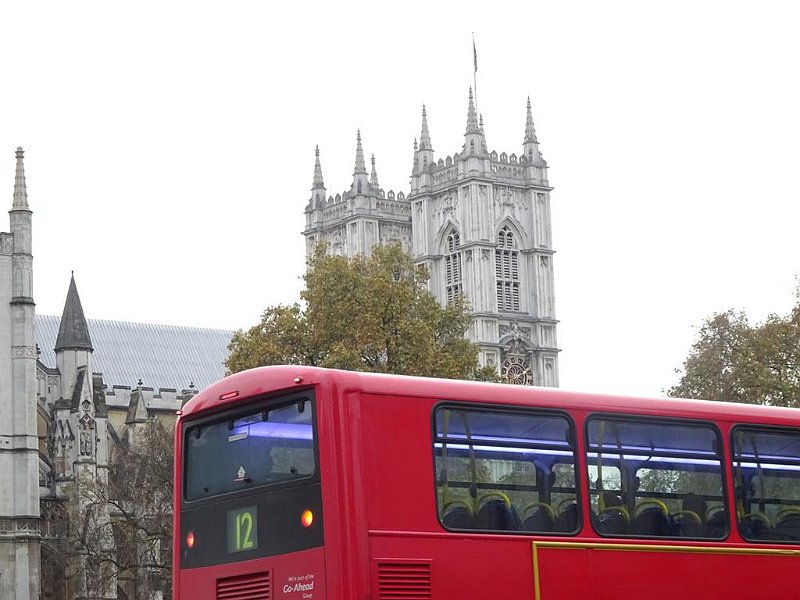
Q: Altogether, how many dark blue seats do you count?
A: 10